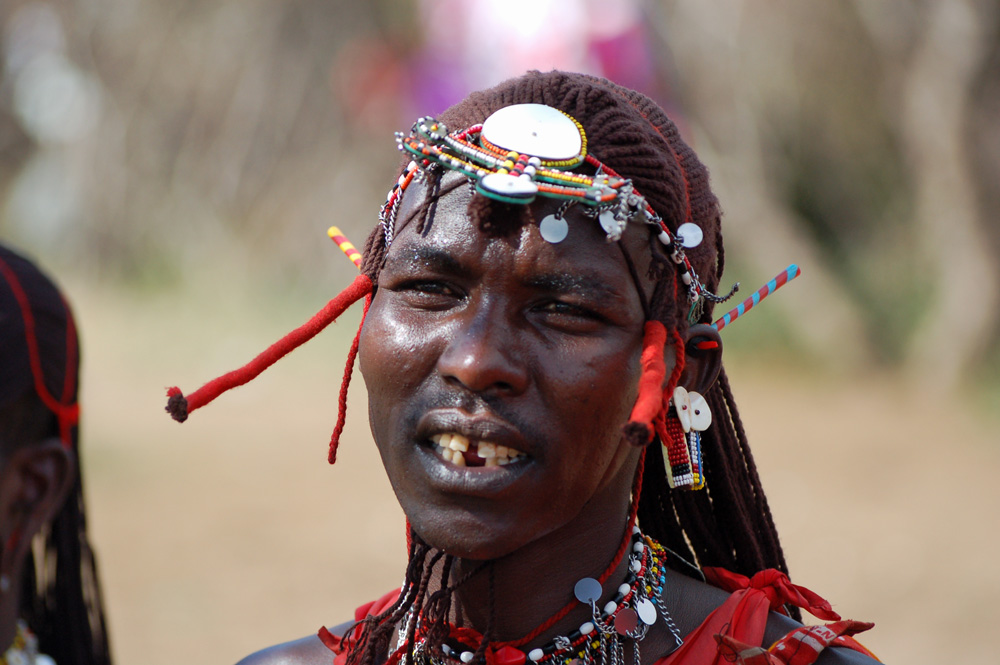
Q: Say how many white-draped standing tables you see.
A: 0